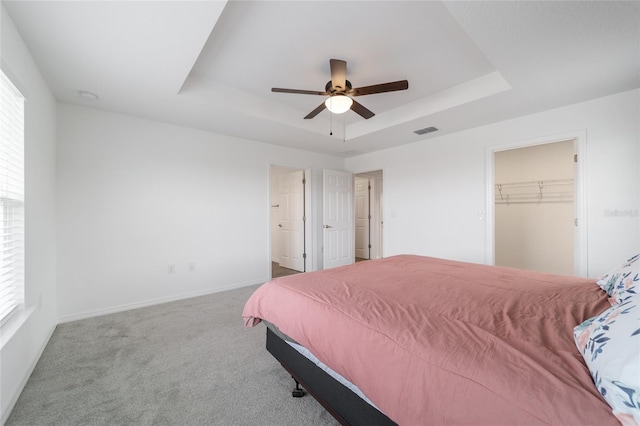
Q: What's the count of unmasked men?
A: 0